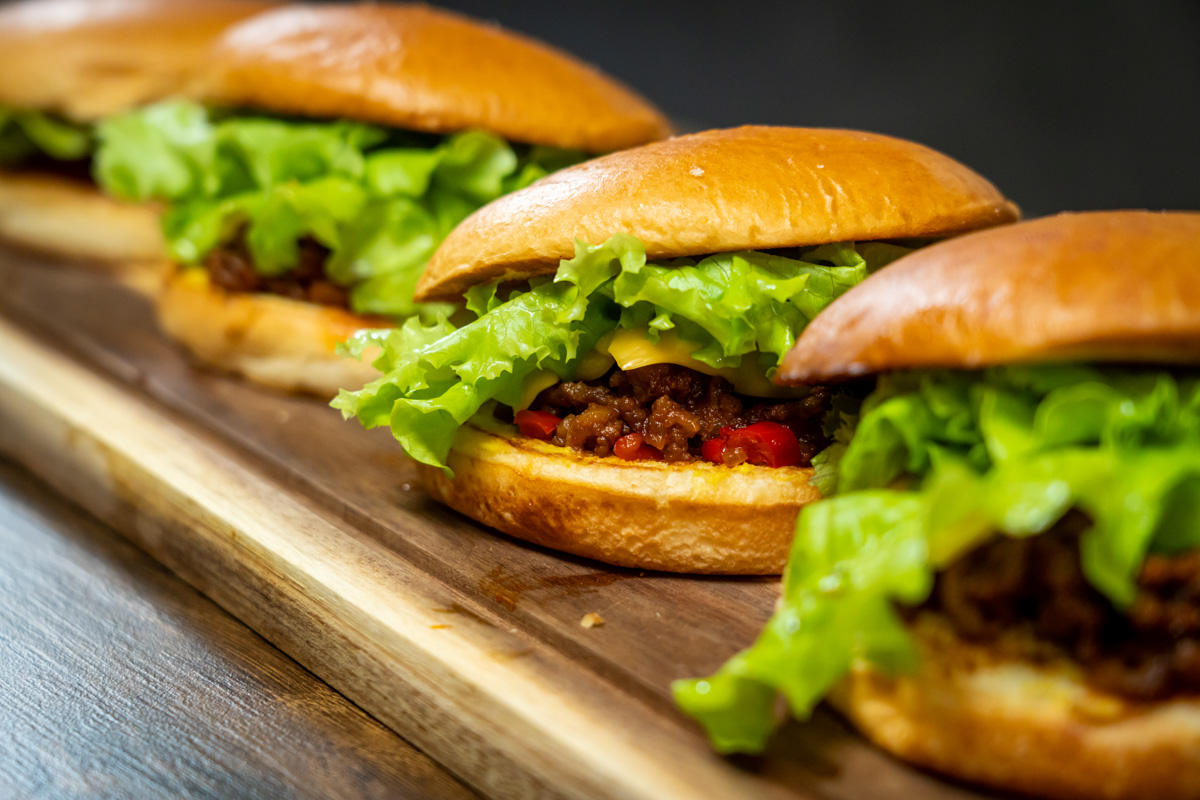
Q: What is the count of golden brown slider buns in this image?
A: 4